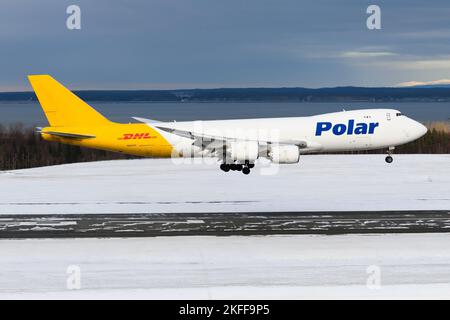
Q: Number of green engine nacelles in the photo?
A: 0